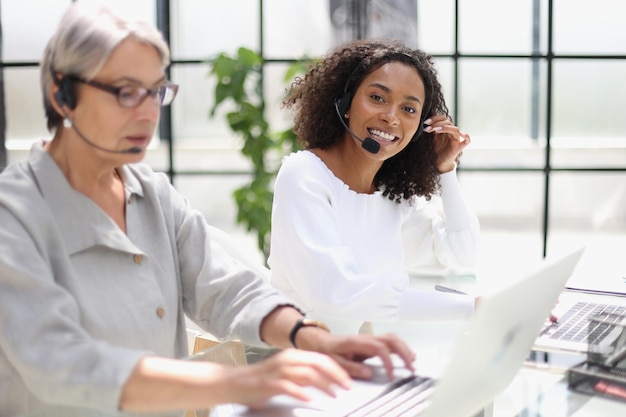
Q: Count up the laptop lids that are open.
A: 2